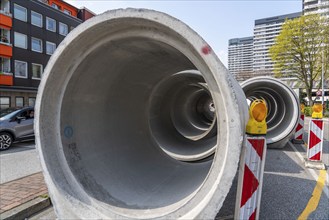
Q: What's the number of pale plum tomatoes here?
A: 0